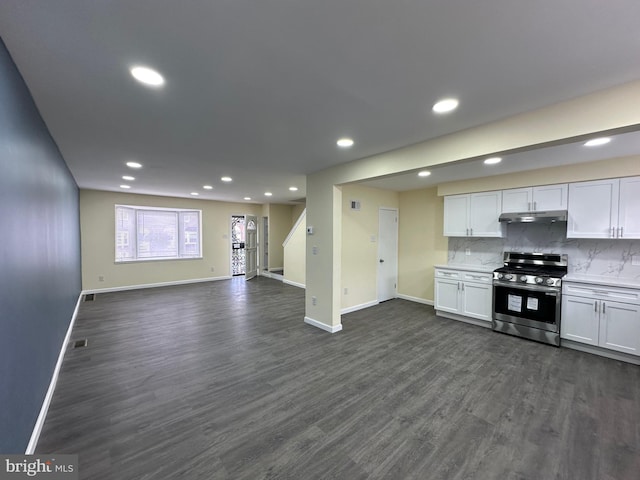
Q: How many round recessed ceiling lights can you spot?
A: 15